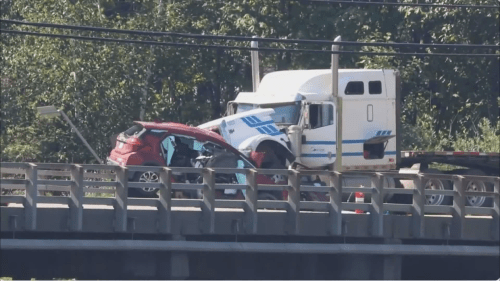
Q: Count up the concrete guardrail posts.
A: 12